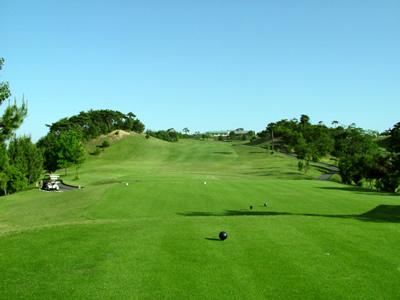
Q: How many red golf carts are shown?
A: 0